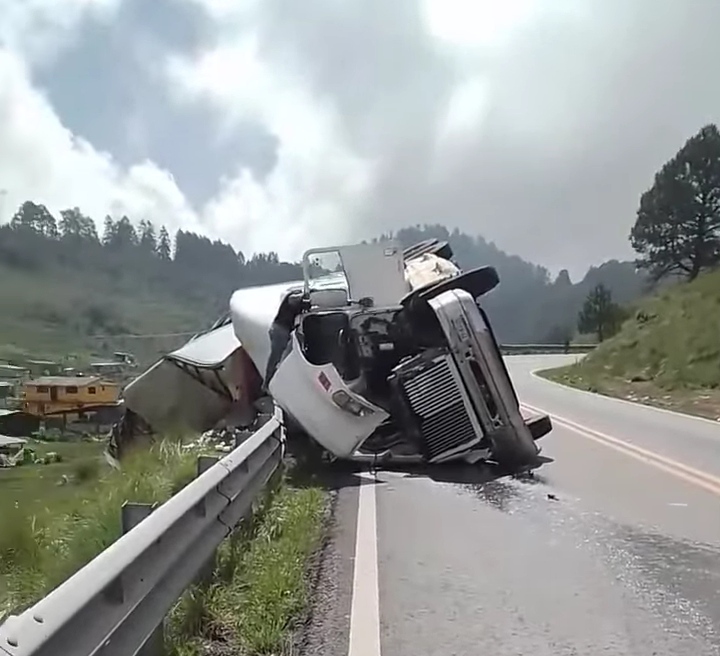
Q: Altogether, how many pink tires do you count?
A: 0